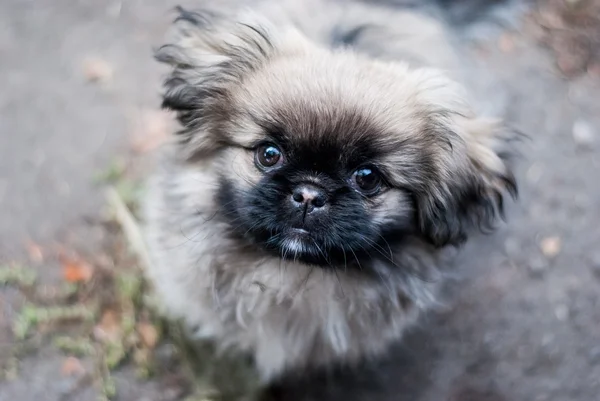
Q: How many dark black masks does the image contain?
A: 1